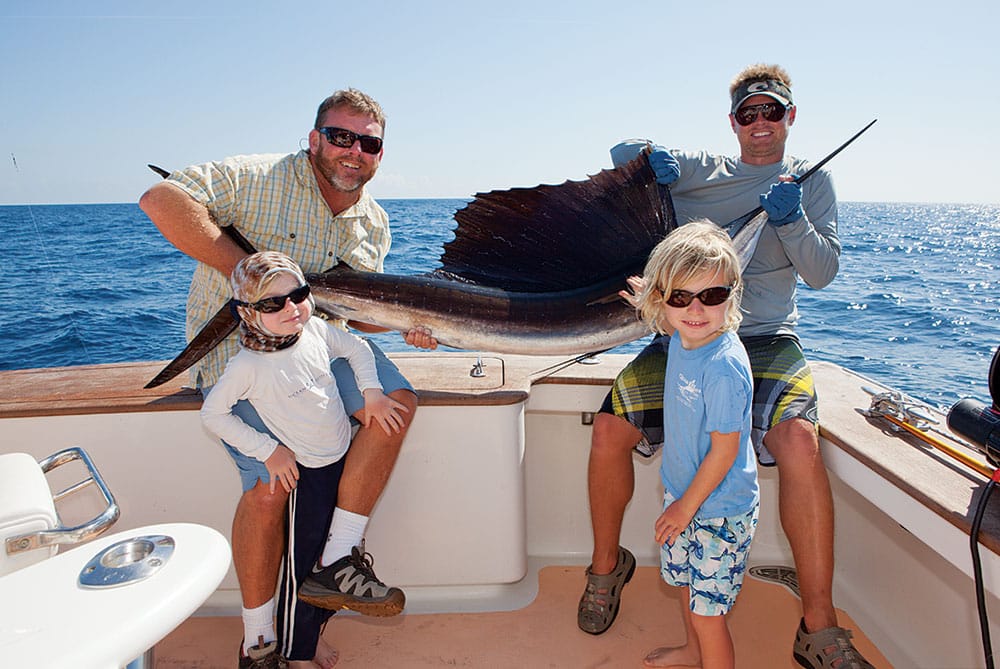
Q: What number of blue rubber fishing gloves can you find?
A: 2